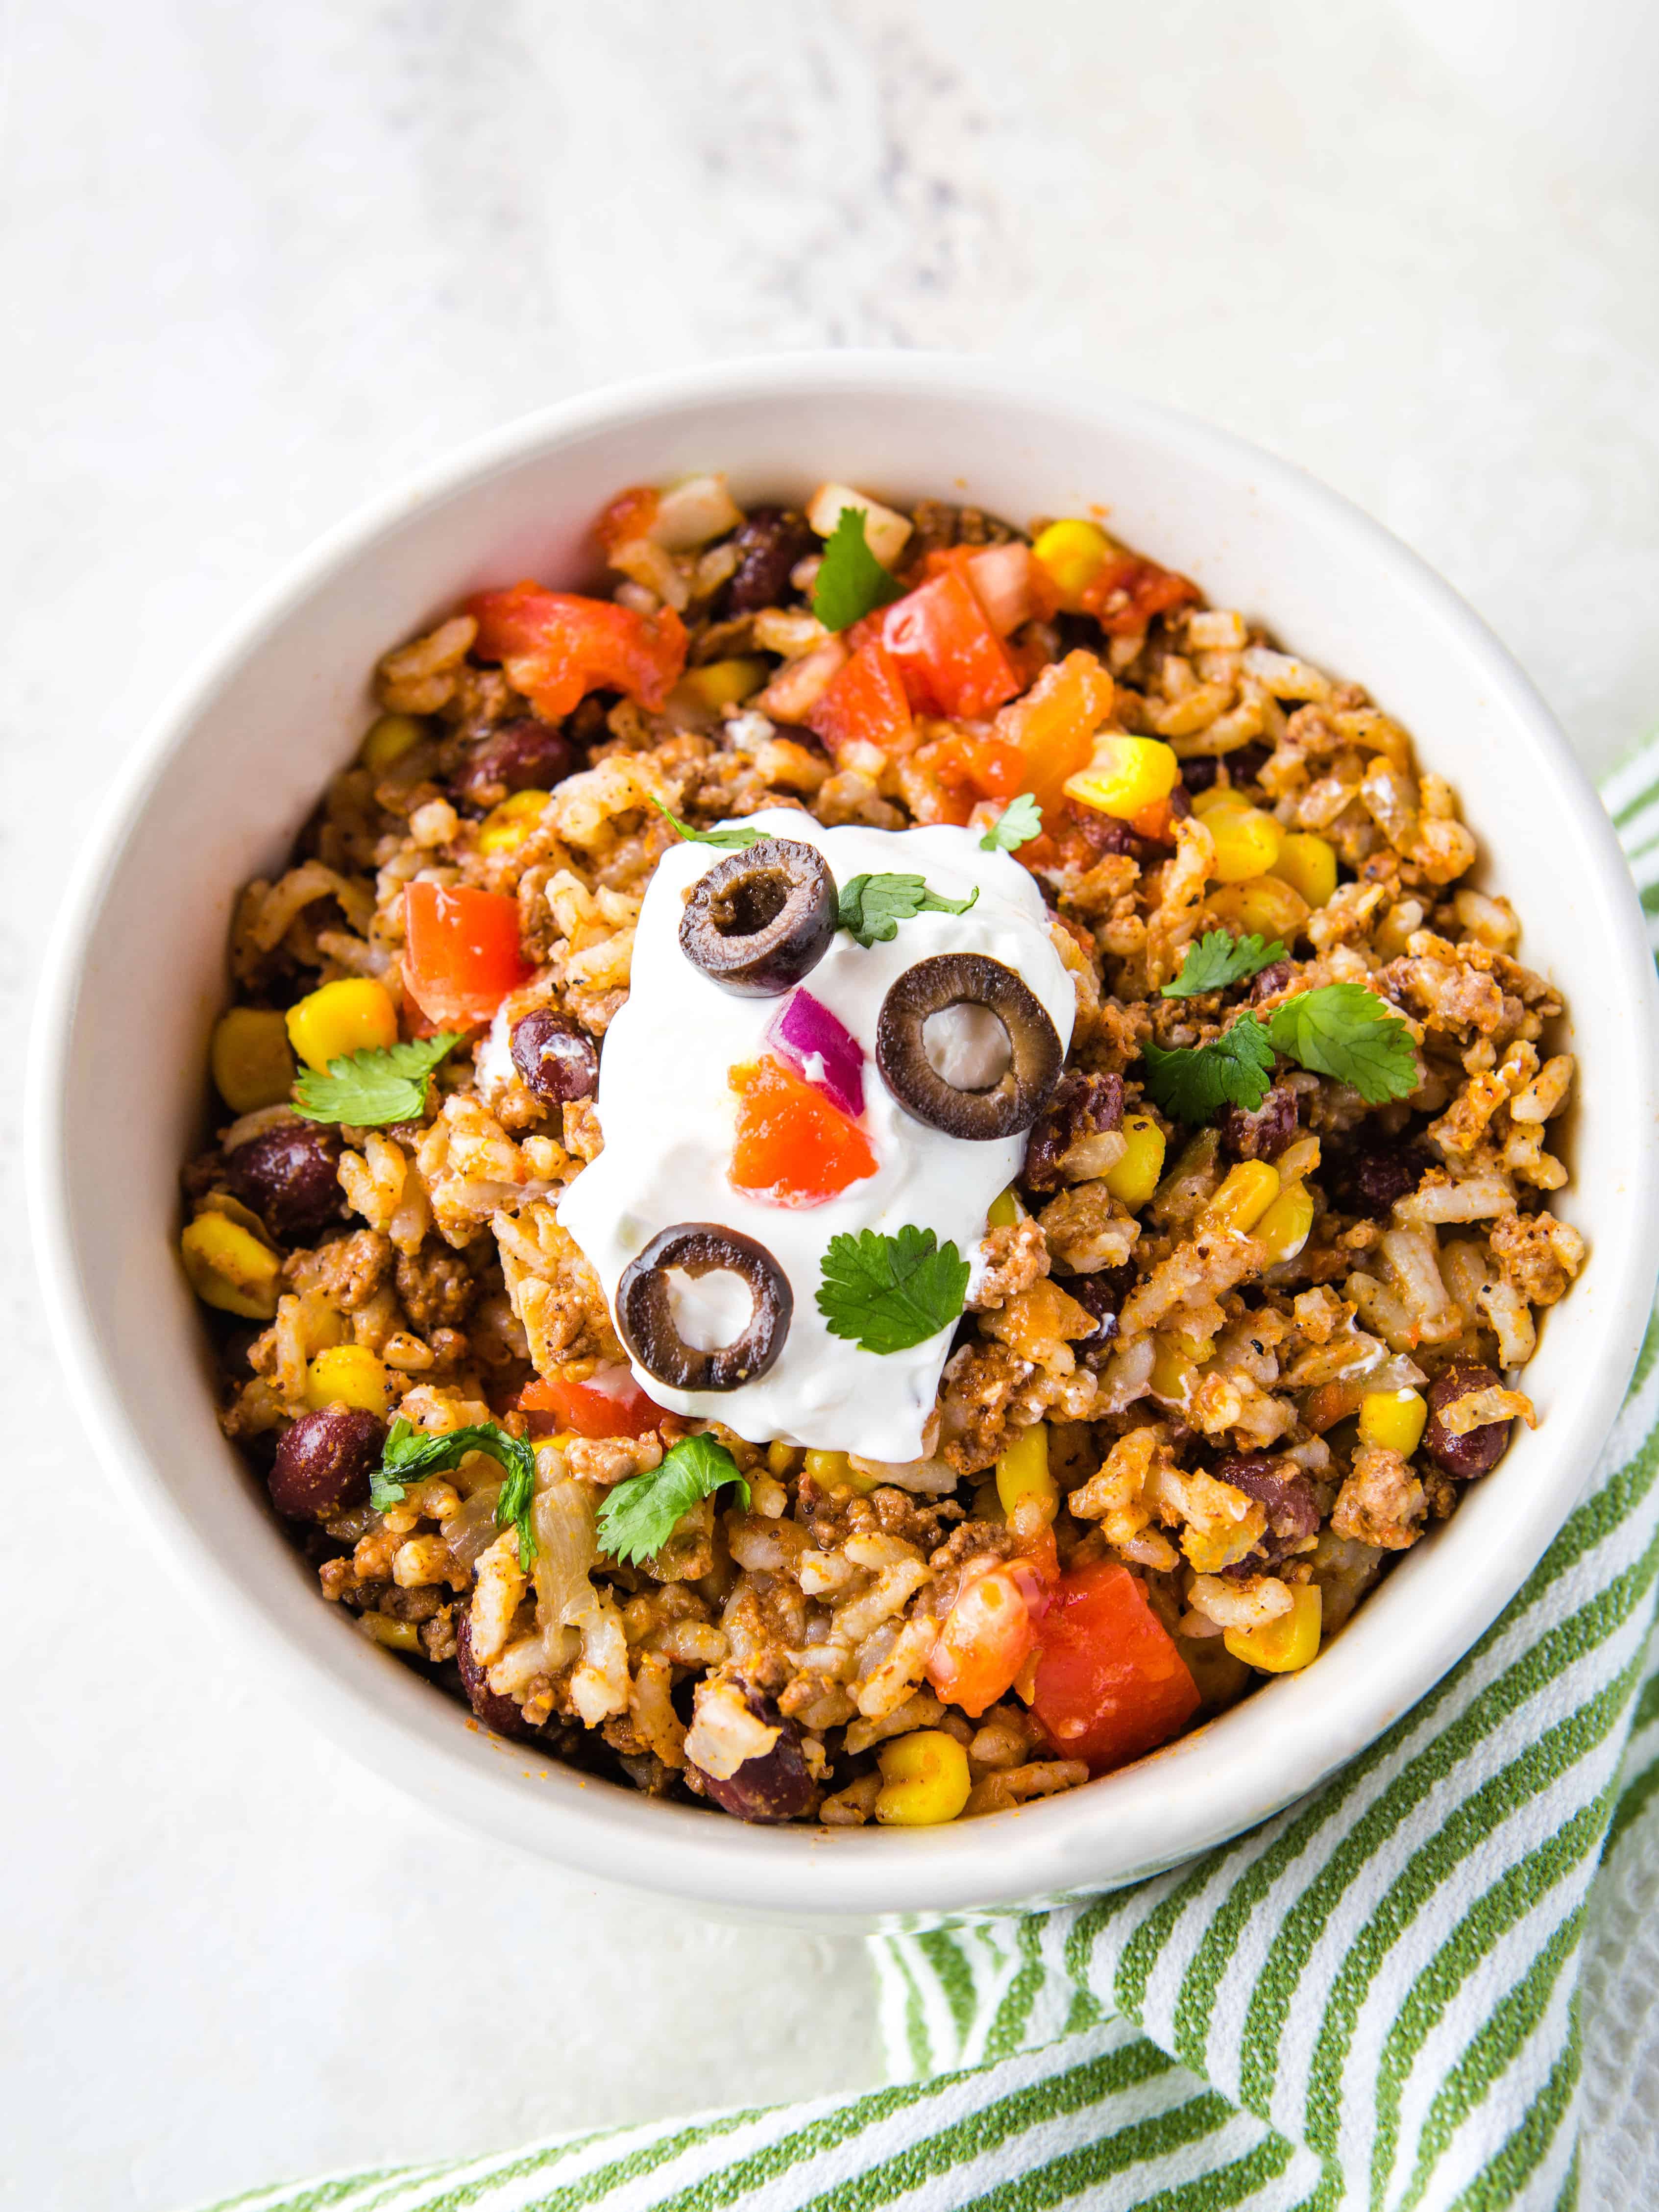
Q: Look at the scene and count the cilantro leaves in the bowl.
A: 11